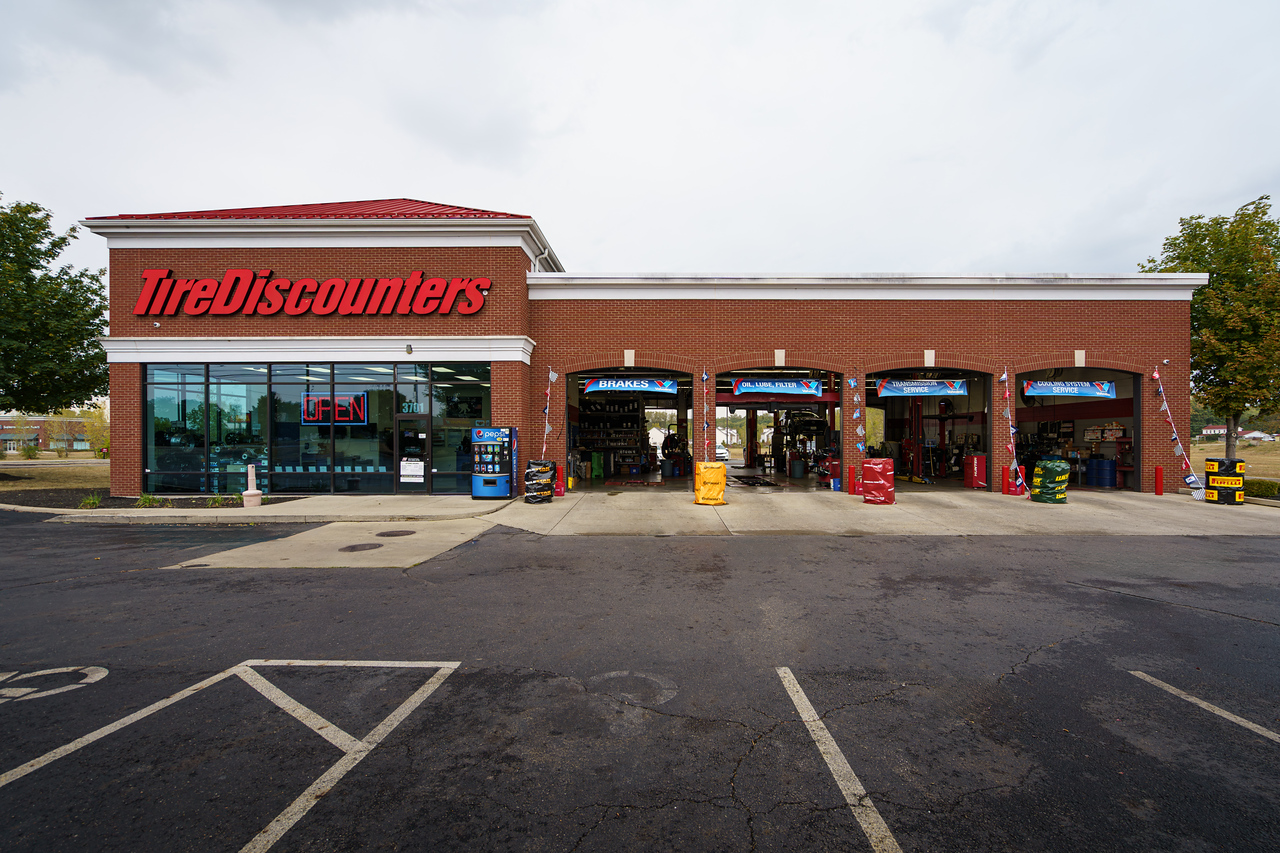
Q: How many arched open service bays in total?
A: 4